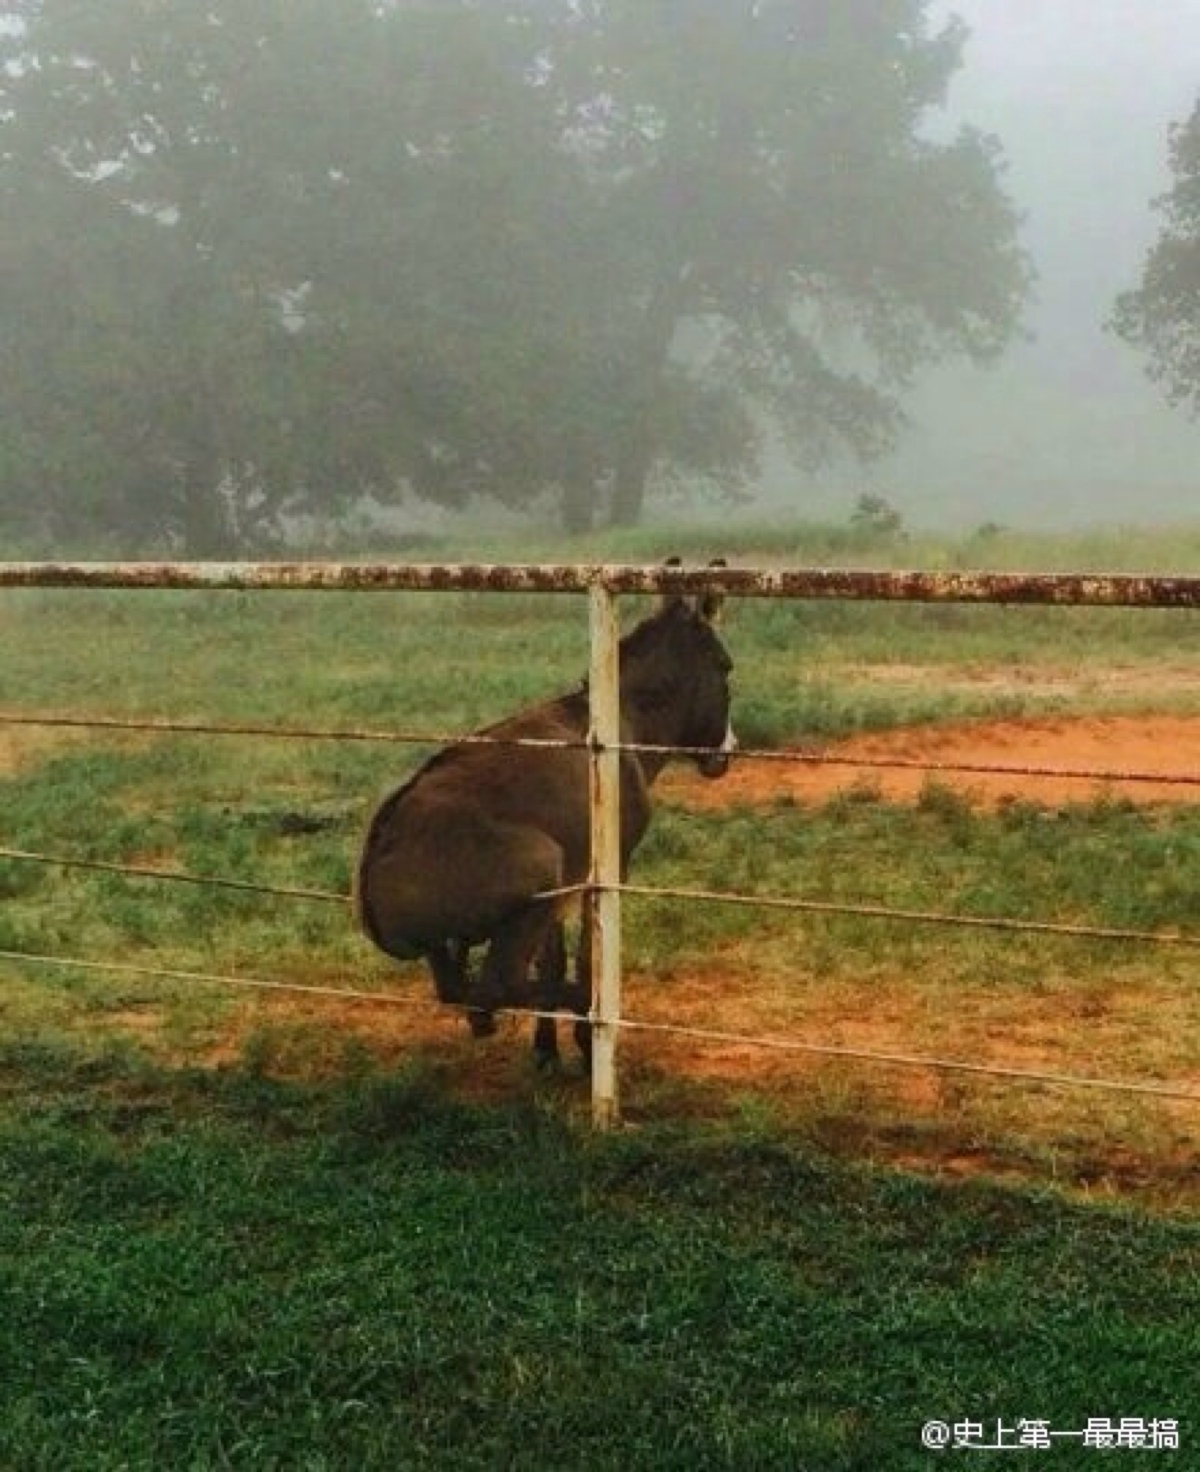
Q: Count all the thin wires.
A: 3